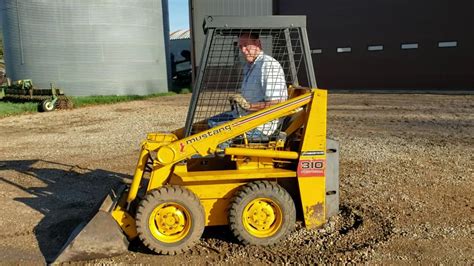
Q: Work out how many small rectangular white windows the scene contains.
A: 5